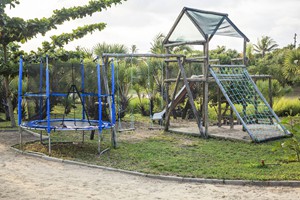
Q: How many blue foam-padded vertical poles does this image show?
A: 6